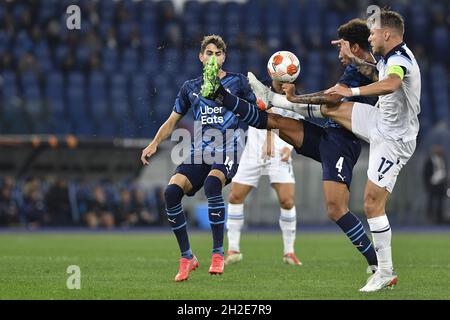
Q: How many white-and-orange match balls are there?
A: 1